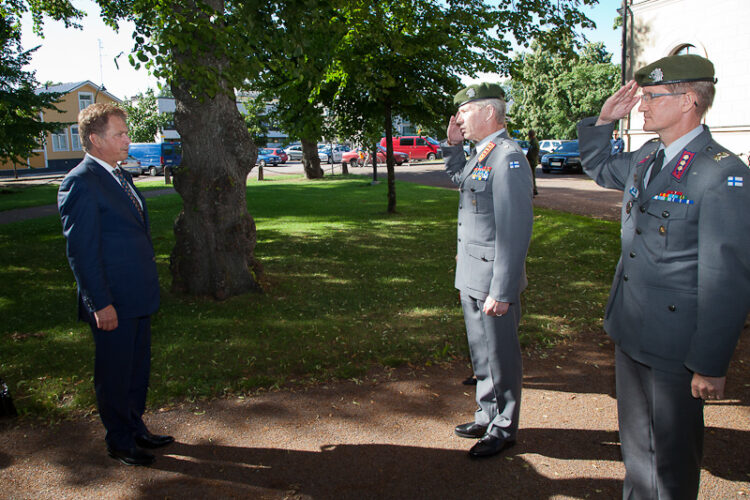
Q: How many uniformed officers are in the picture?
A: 2